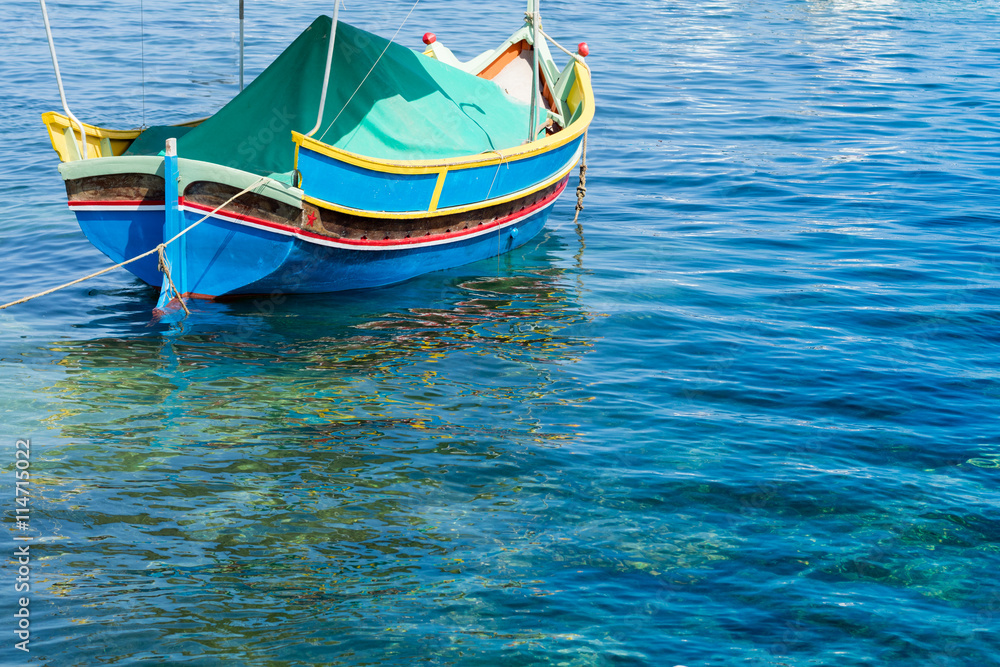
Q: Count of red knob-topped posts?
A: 2